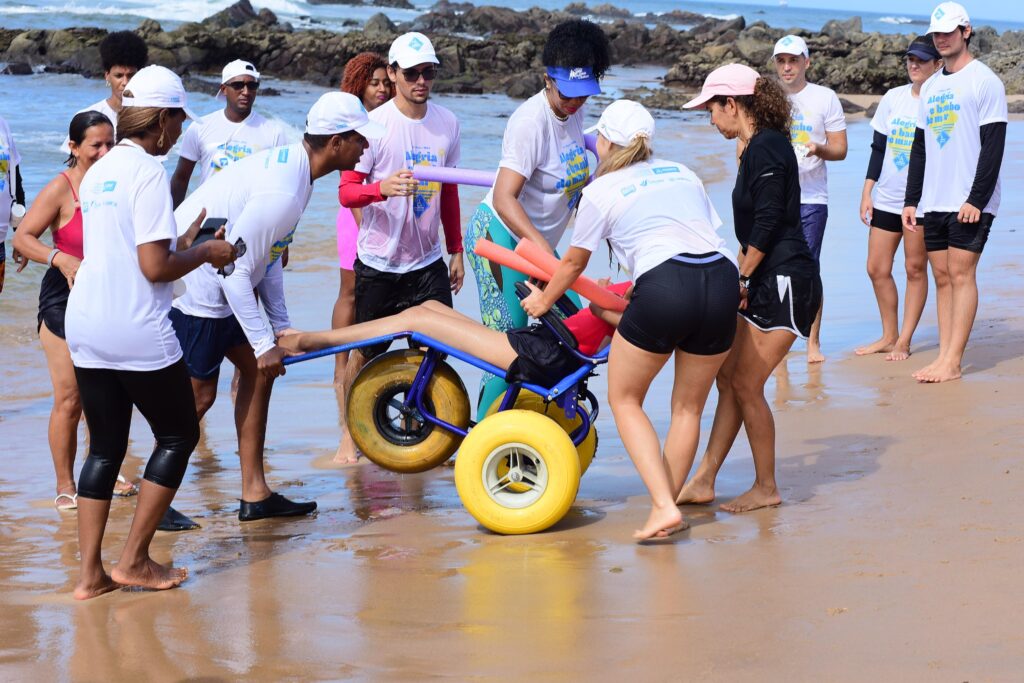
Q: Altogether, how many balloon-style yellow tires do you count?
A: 3